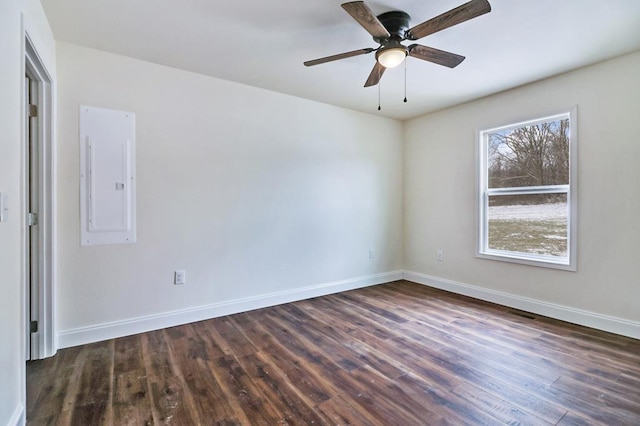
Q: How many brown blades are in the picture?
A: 5